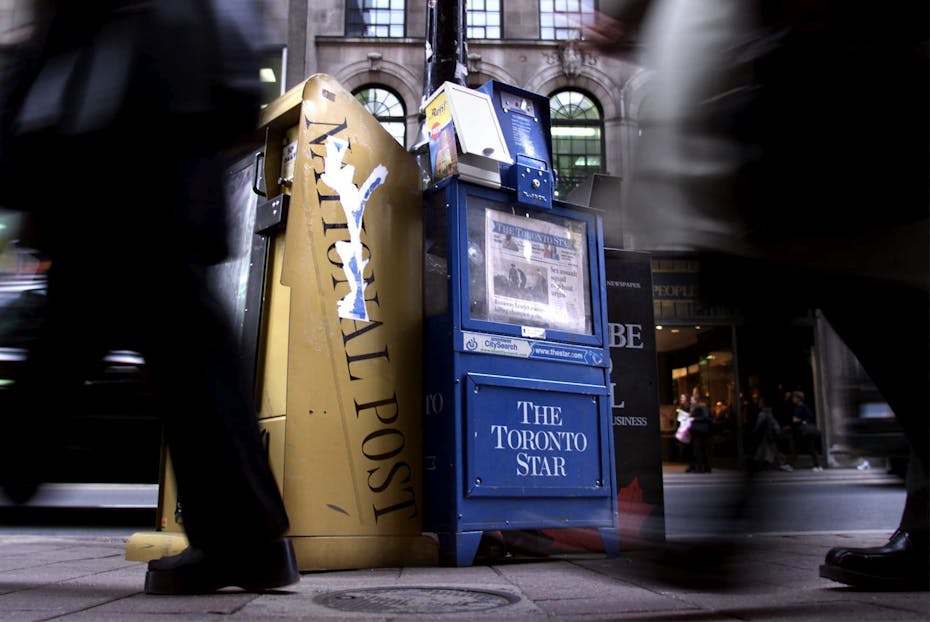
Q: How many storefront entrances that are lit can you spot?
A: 1